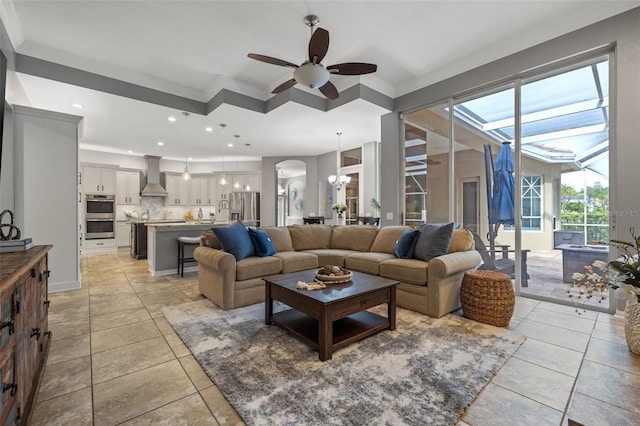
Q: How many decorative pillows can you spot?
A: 4